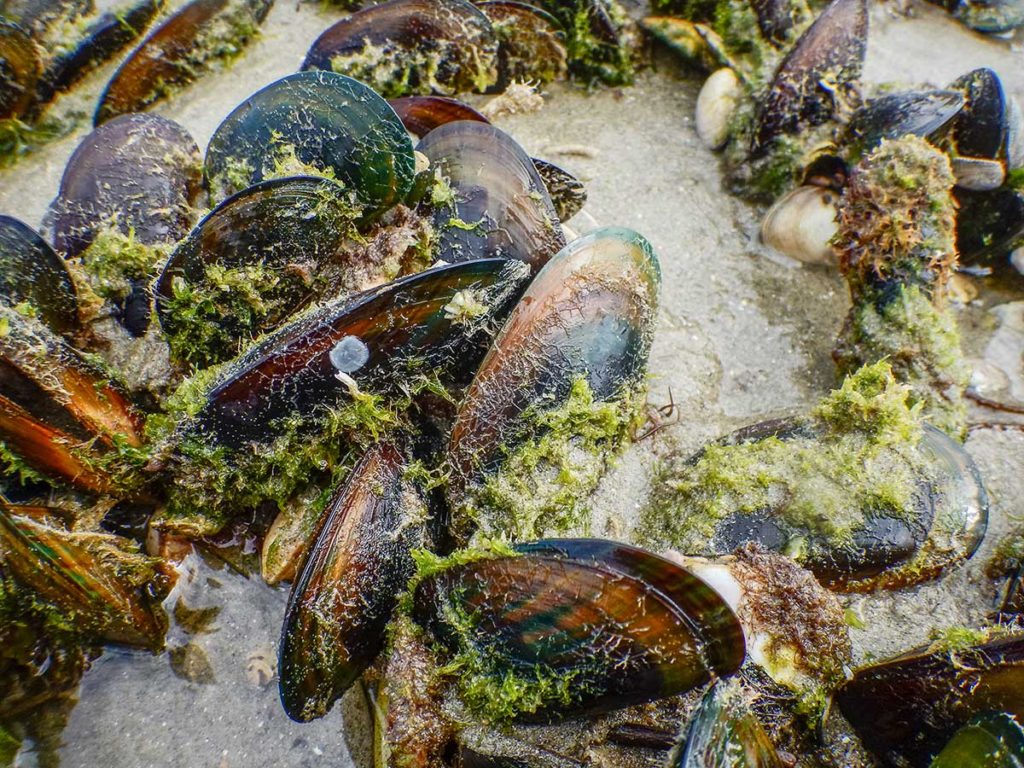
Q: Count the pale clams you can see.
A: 2